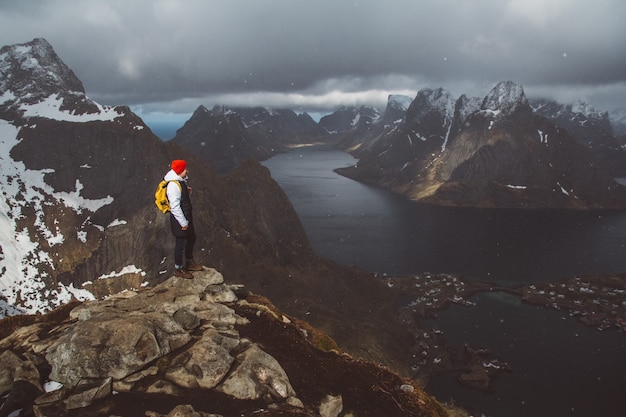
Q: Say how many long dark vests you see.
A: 1